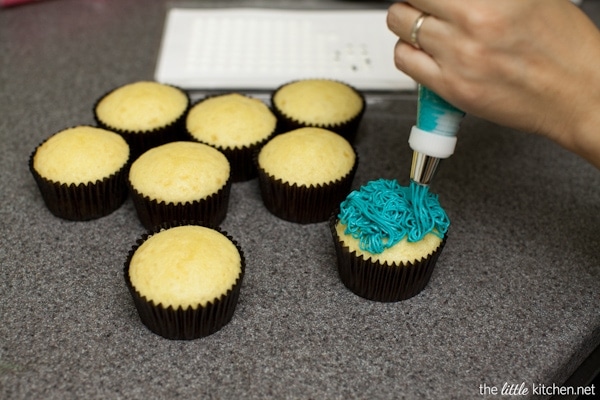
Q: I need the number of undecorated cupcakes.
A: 7